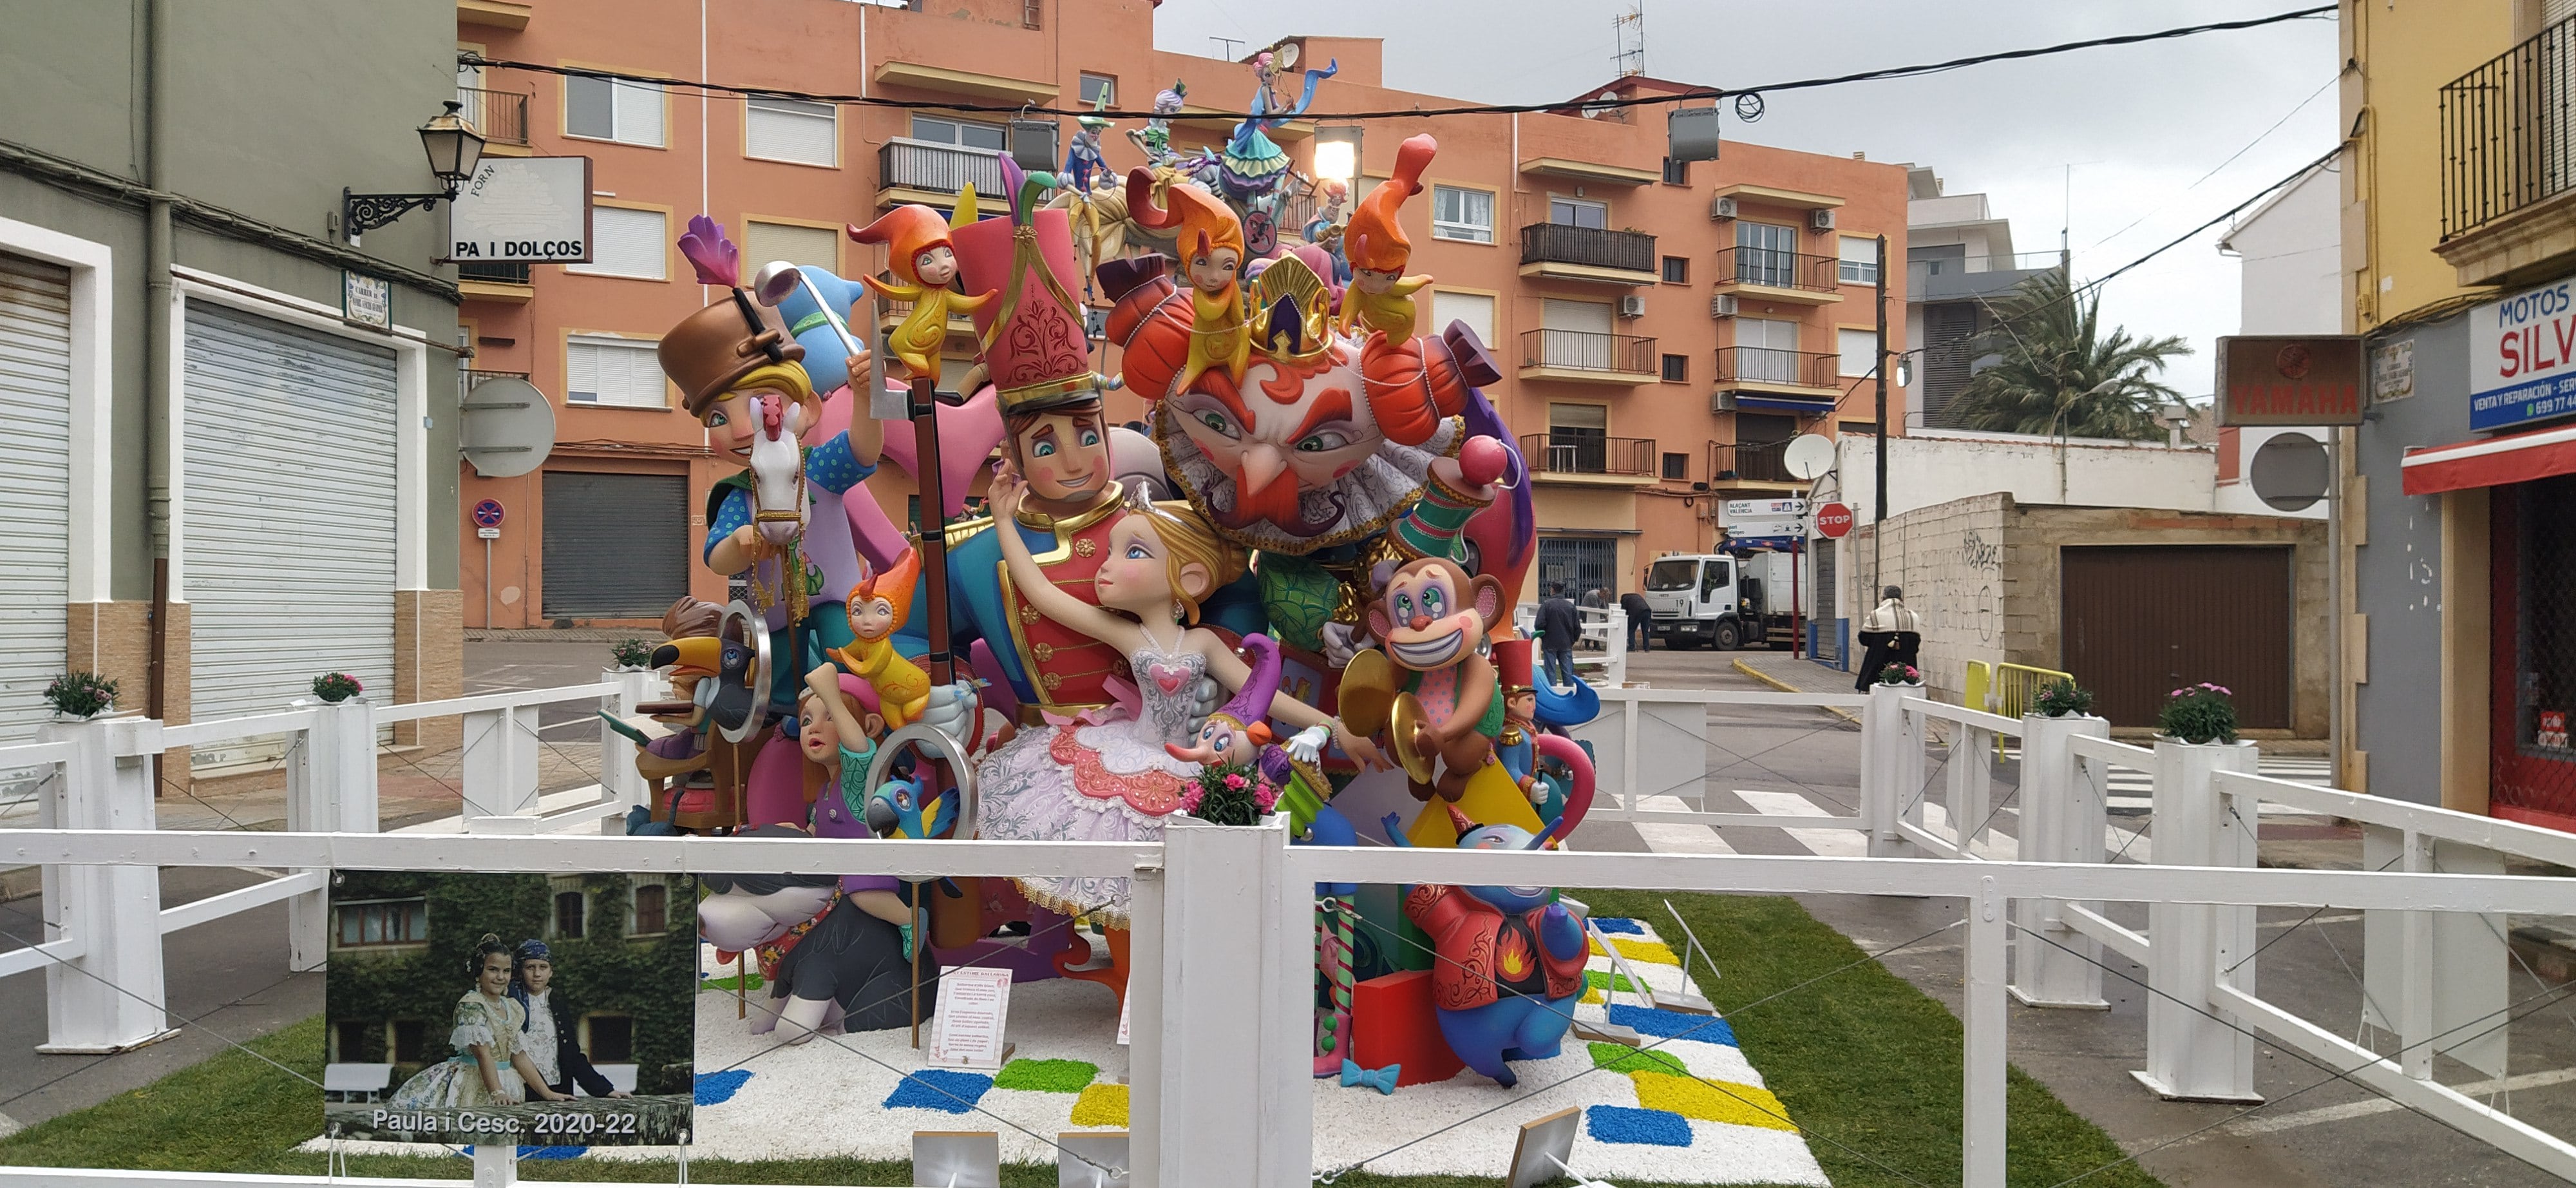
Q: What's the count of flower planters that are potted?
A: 7